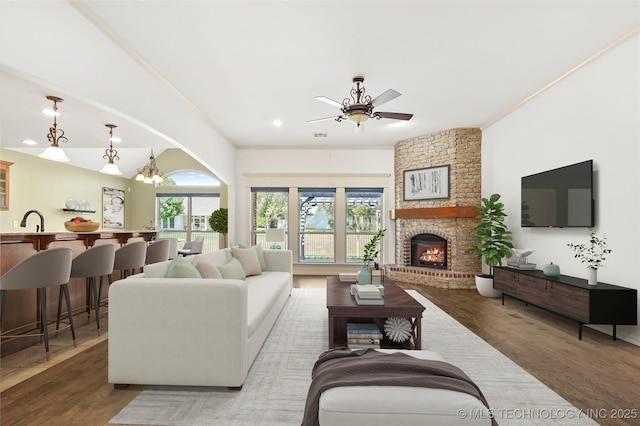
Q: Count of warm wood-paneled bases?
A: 1